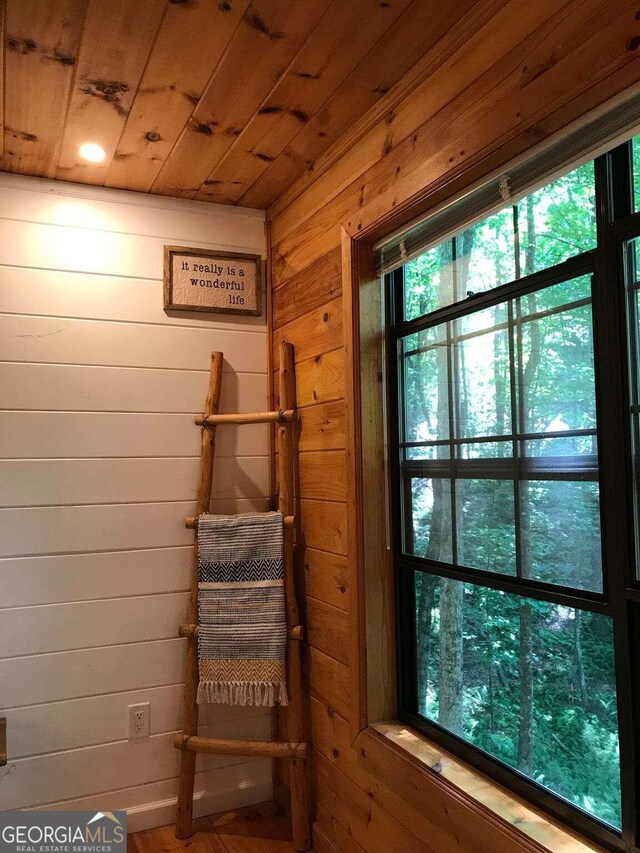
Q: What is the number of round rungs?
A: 4